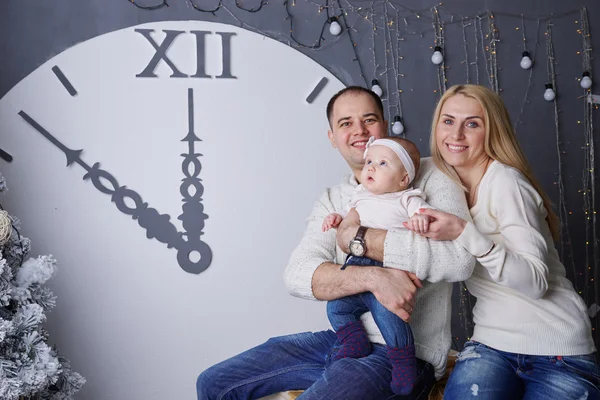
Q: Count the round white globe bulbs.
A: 7